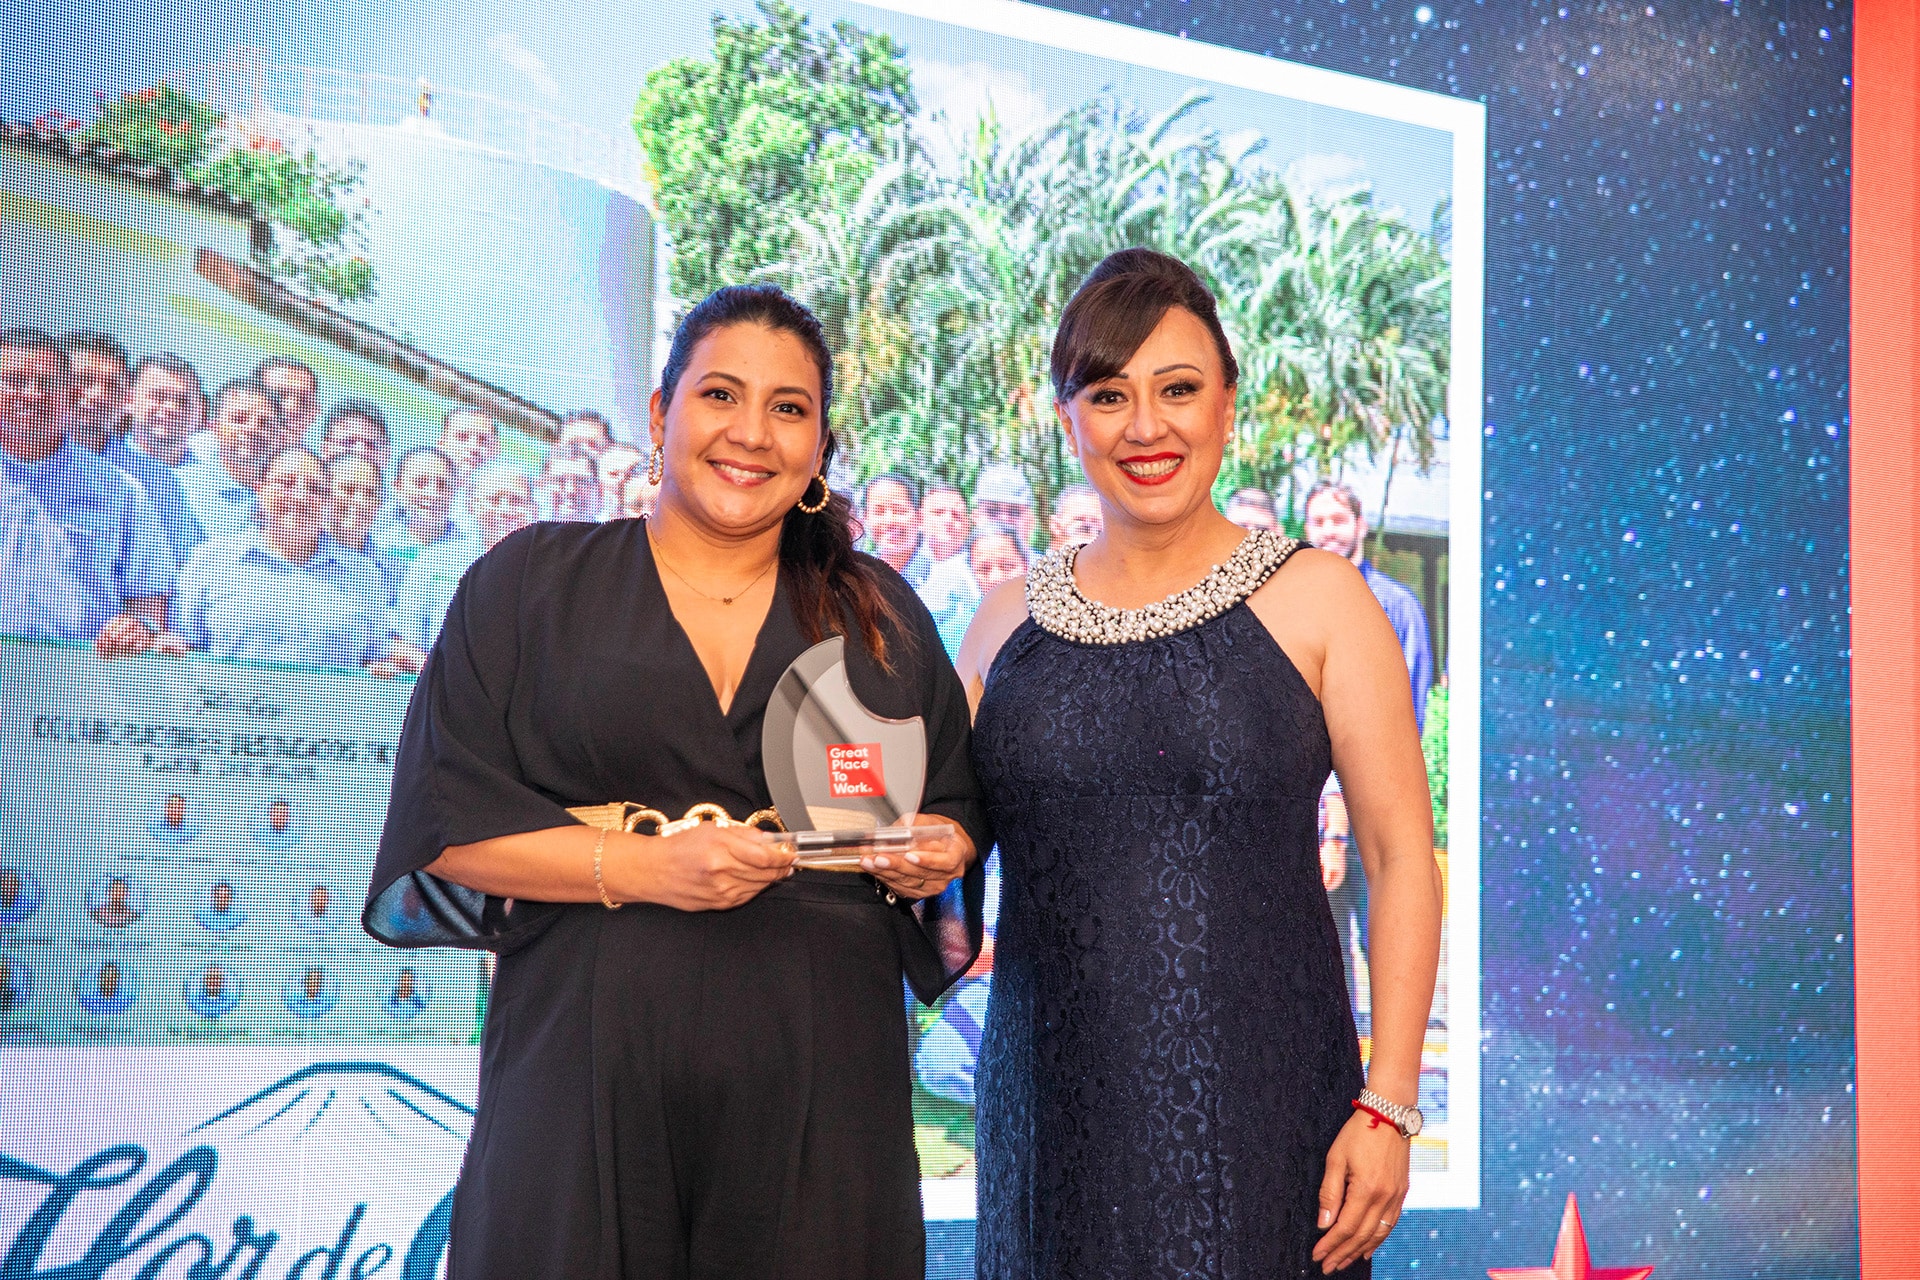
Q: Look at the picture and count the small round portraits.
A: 11